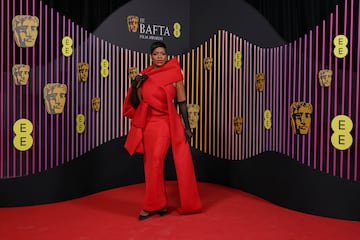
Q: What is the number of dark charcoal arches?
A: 1